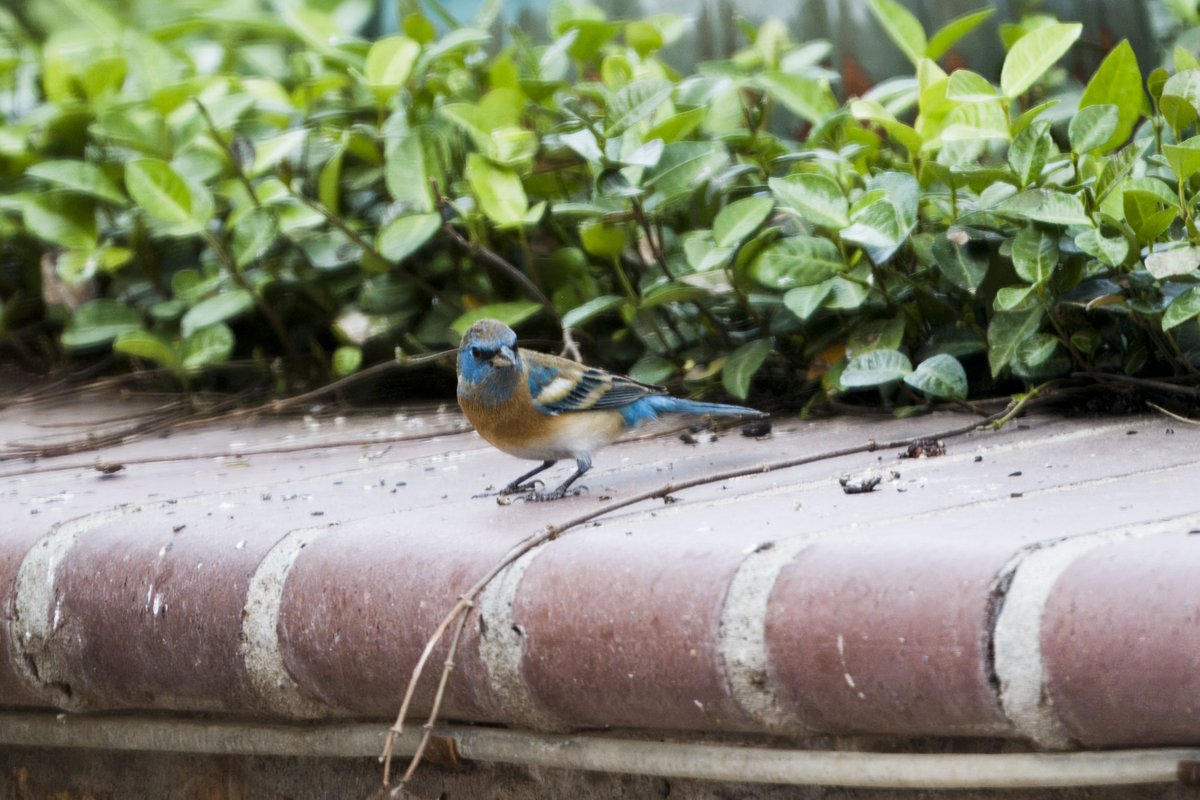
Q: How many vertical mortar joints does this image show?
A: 5